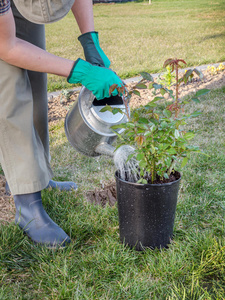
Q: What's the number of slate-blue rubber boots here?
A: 2